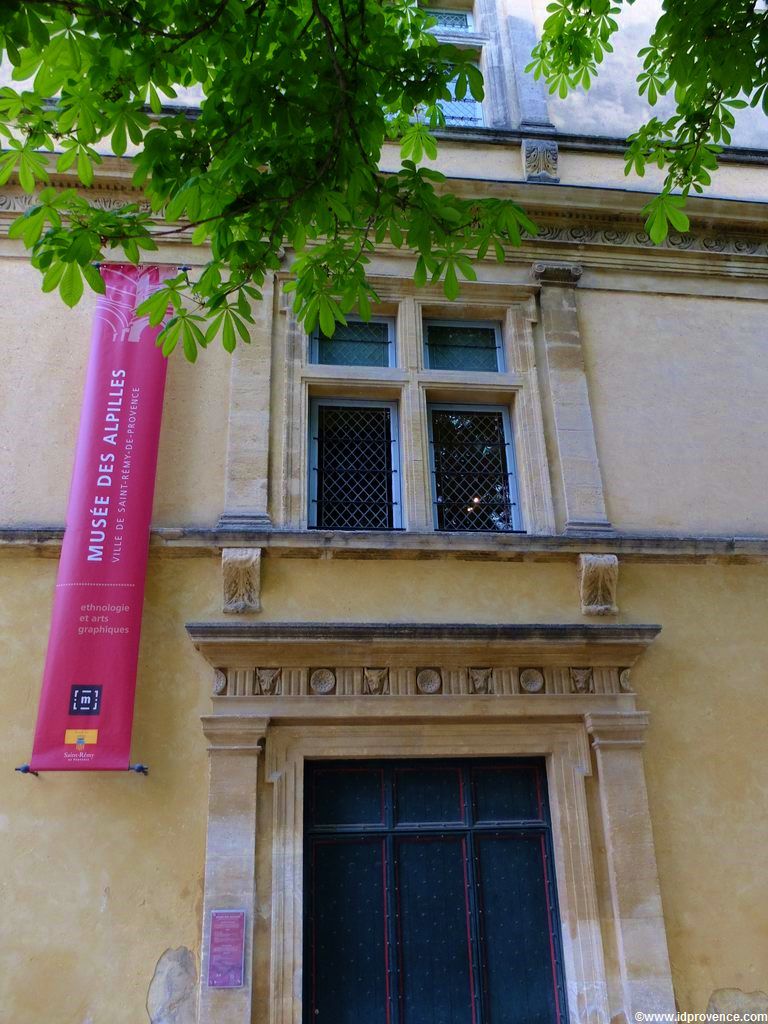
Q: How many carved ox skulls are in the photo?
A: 4